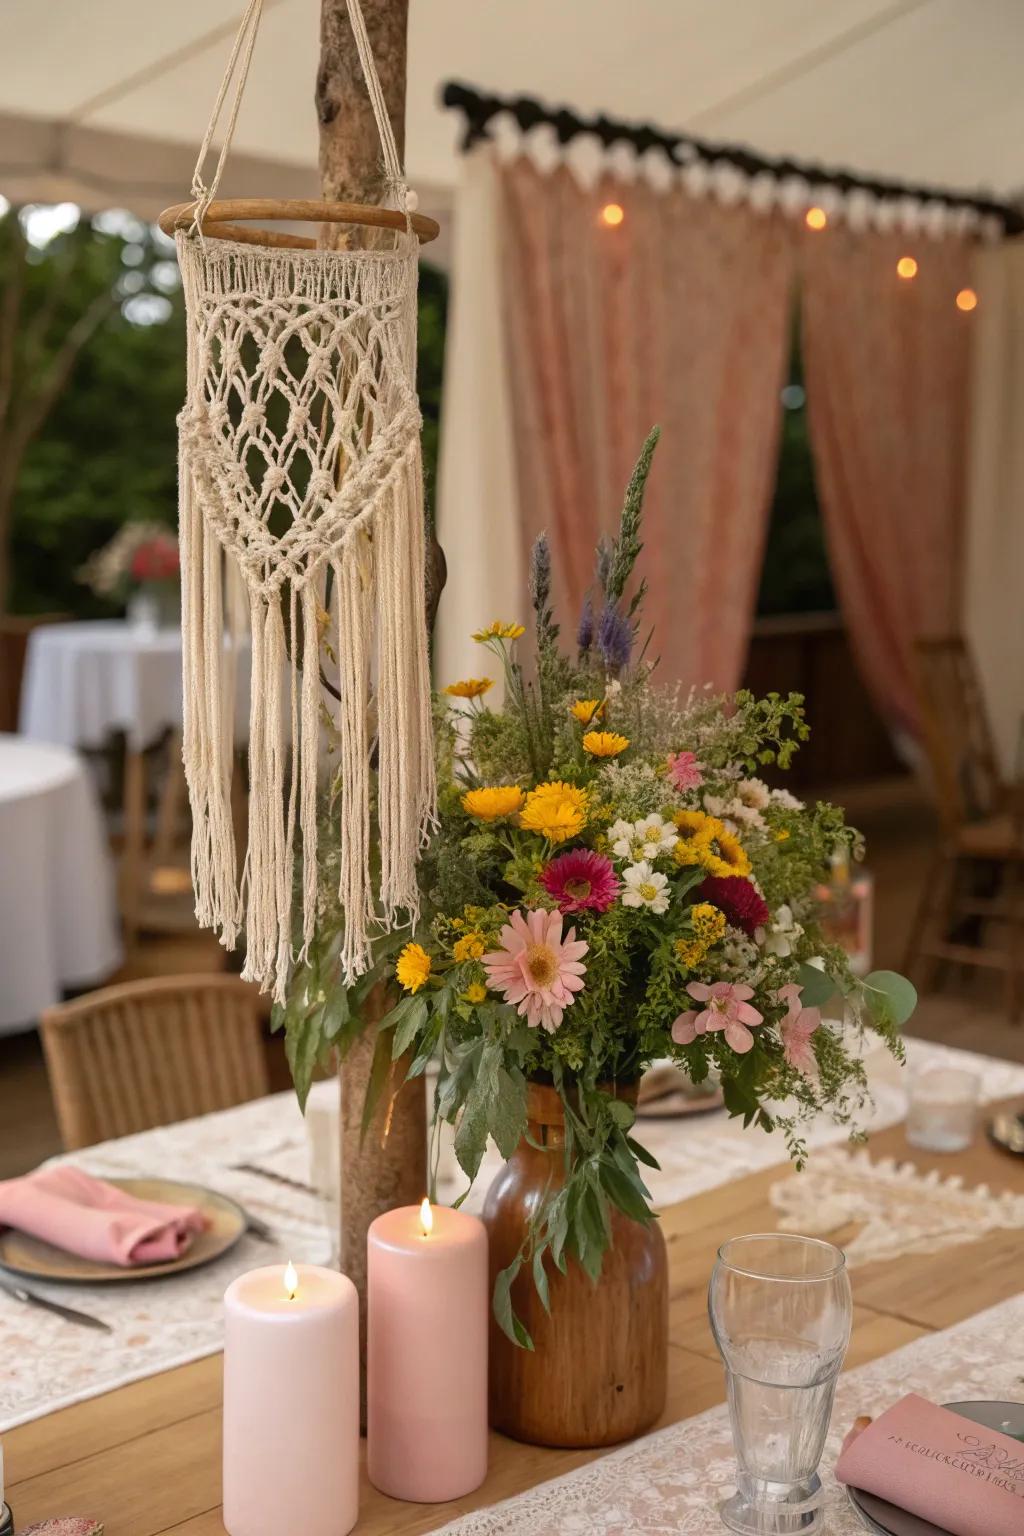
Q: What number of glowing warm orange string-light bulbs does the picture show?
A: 4